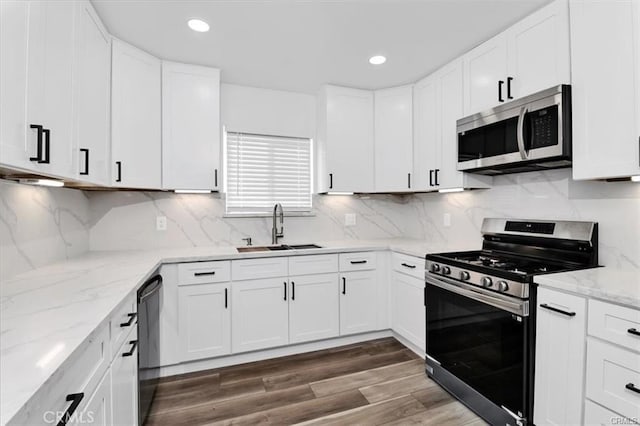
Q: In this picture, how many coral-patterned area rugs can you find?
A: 0